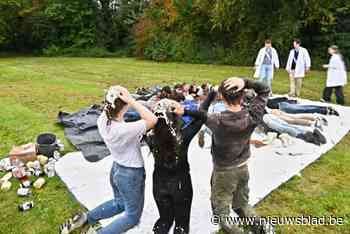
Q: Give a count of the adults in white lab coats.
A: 3